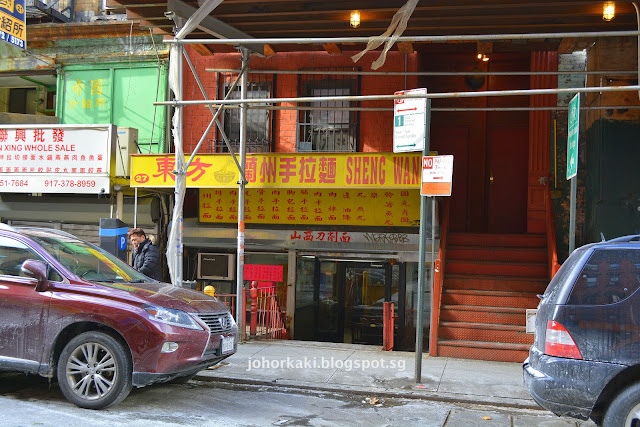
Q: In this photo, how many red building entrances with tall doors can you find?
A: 1